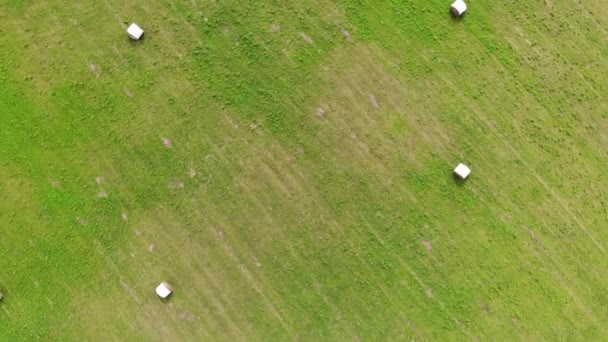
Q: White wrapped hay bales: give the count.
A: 4